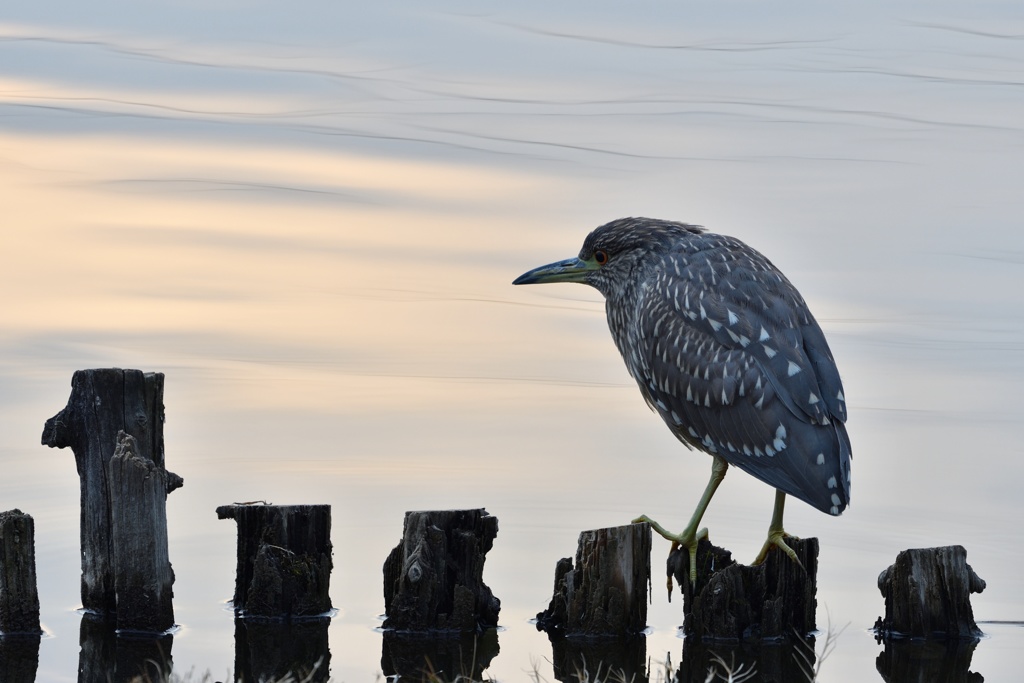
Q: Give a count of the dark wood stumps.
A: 7